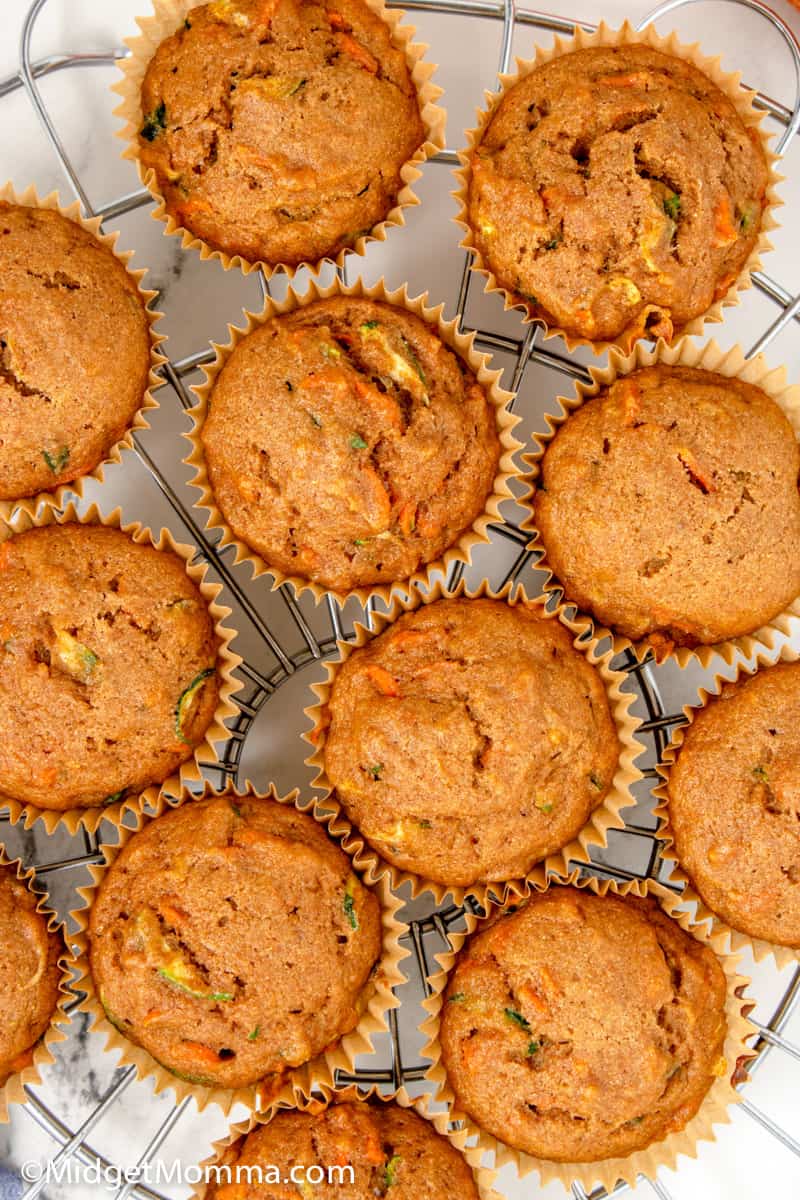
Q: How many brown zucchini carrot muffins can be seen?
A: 12